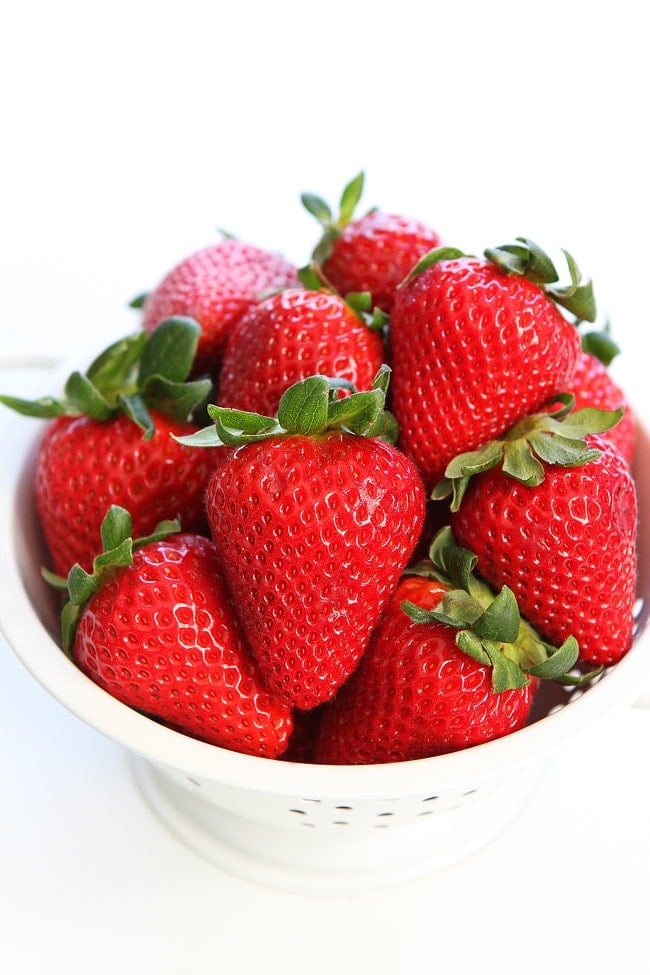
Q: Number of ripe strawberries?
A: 10